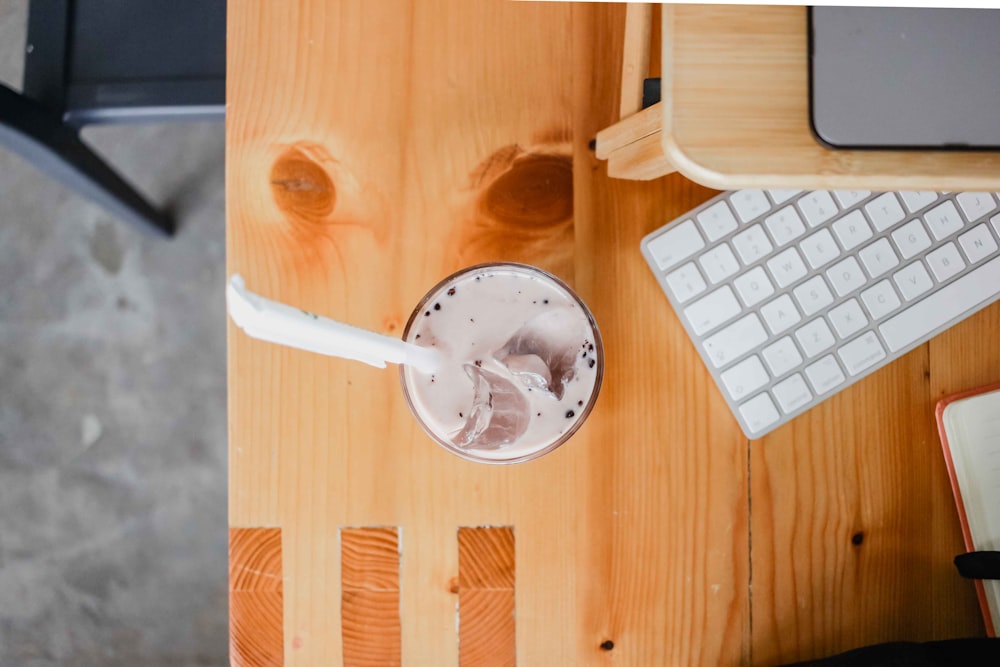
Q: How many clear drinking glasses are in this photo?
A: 1